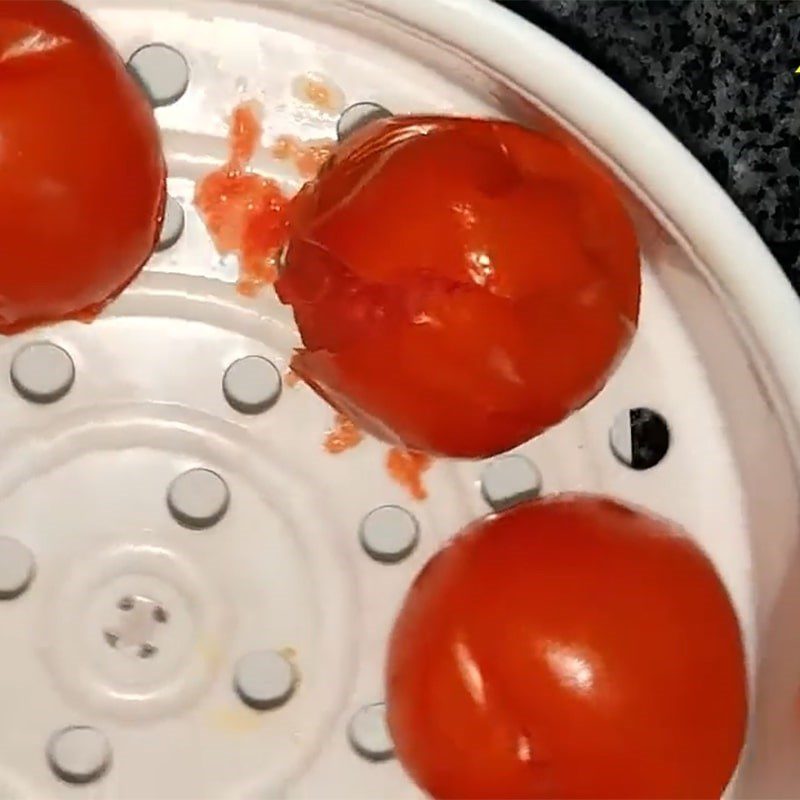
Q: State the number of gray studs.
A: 12